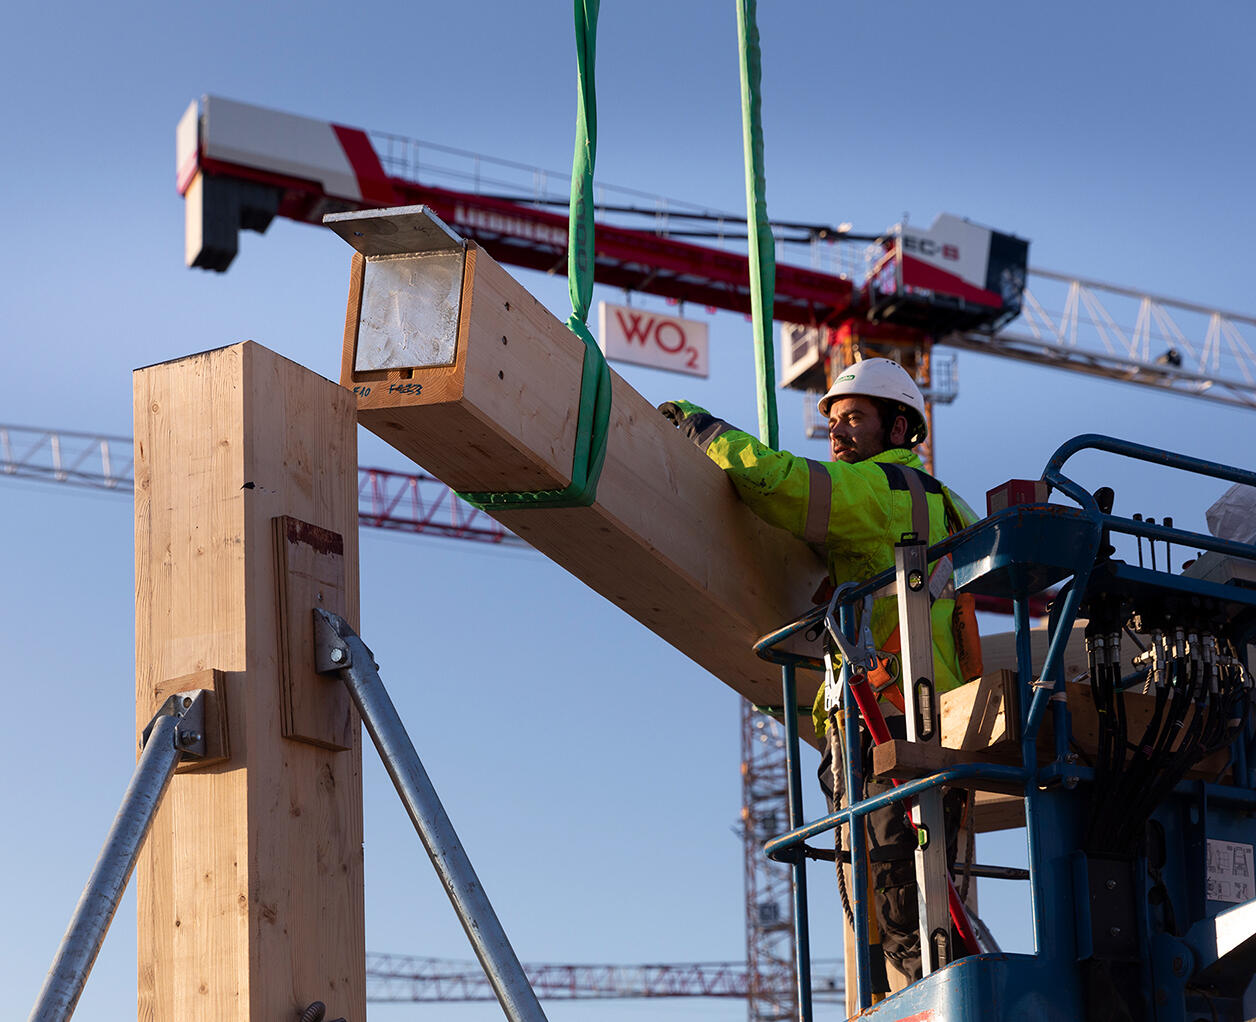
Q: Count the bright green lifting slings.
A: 2